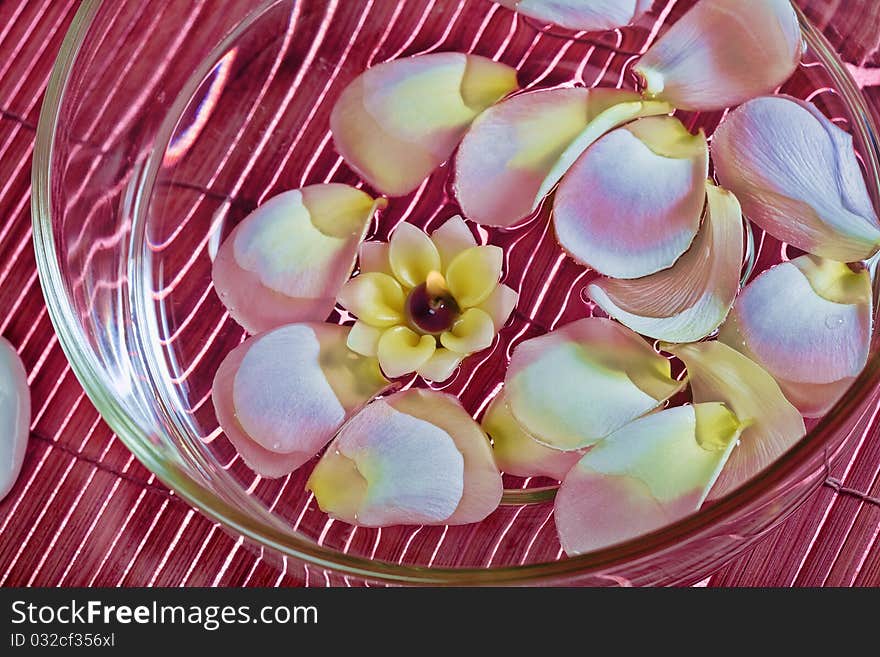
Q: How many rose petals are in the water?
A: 15